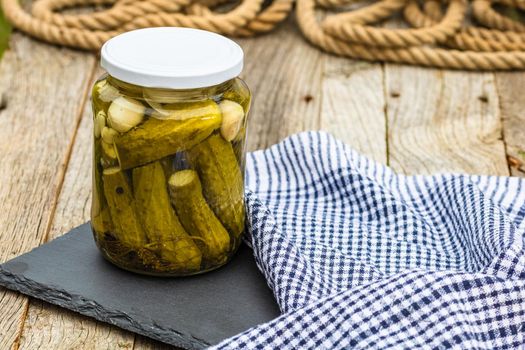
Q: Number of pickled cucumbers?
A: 5